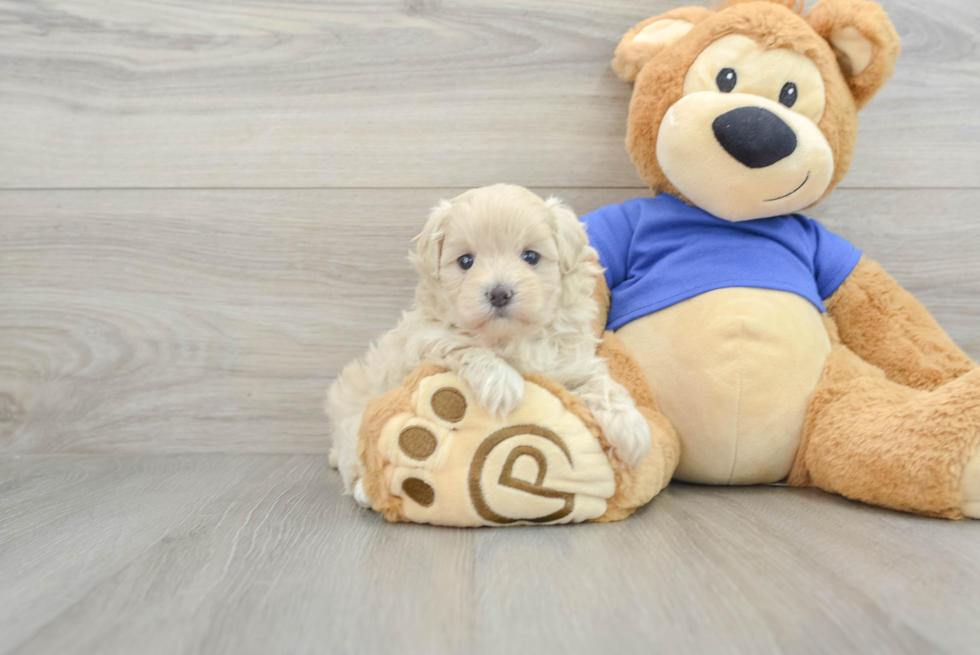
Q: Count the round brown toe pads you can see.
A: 3